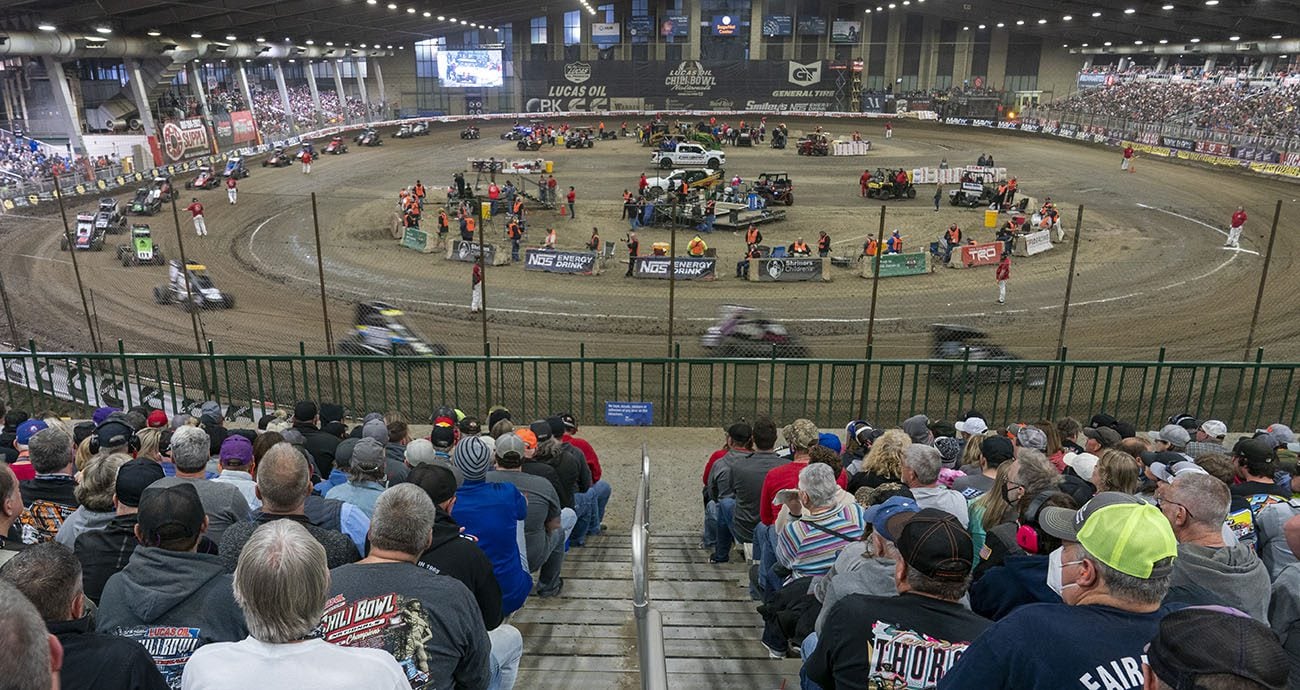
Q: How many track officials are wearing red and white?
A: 8